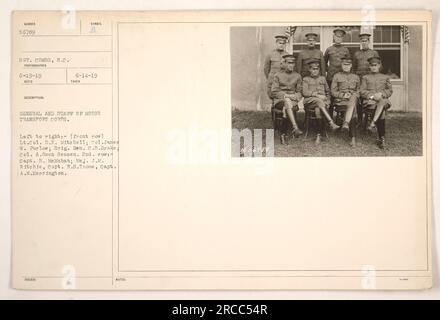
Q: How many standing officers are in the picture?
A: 4